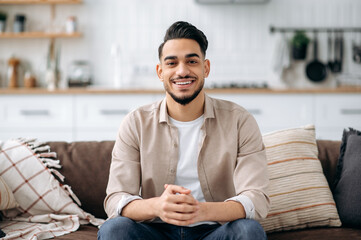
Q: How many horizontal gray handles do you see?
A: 4